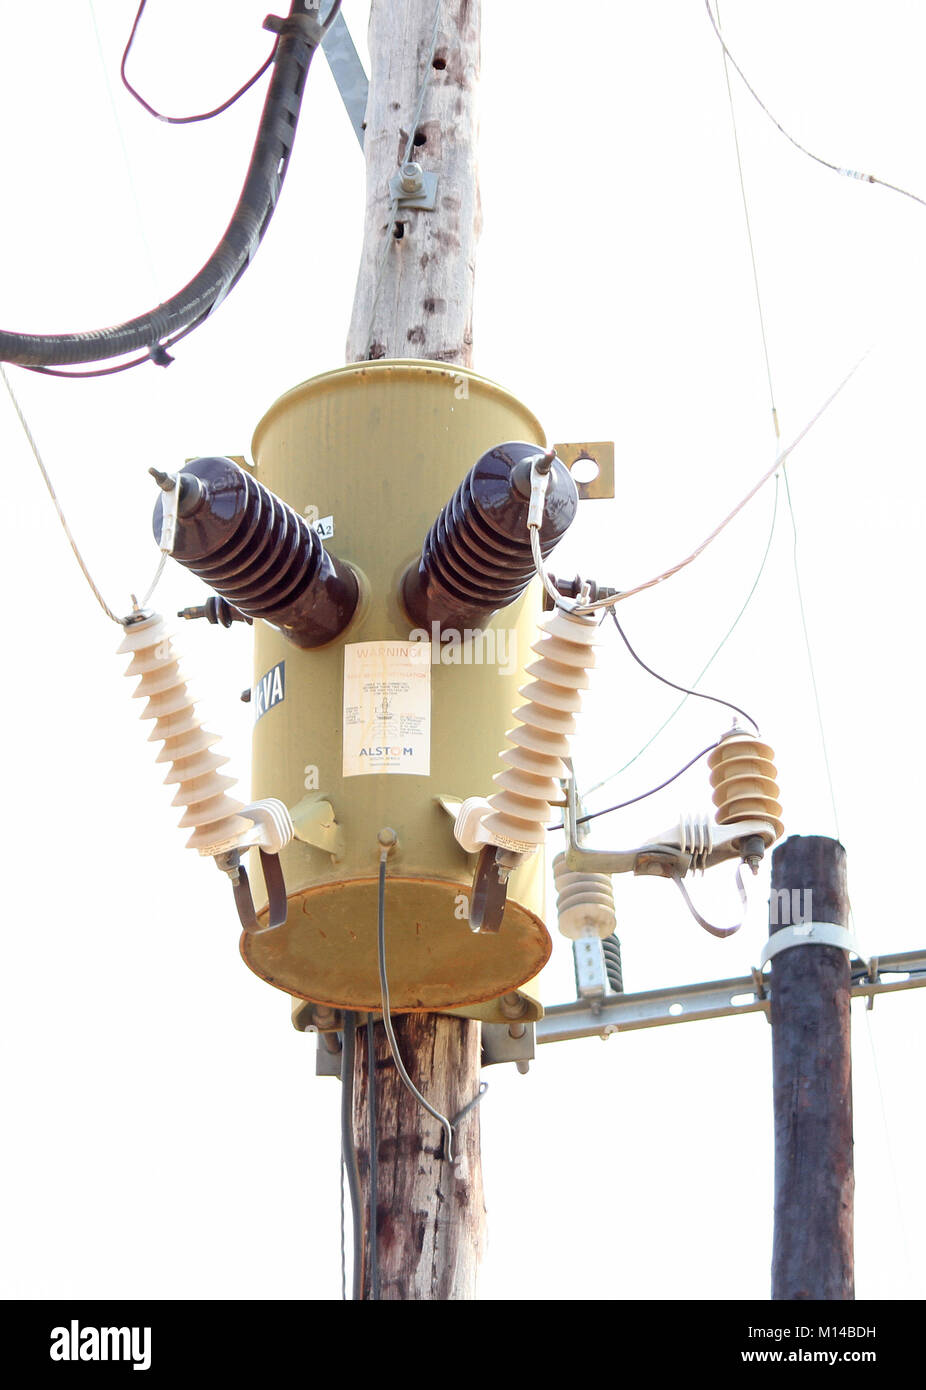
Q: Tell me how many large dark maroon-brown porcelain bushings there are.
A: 2